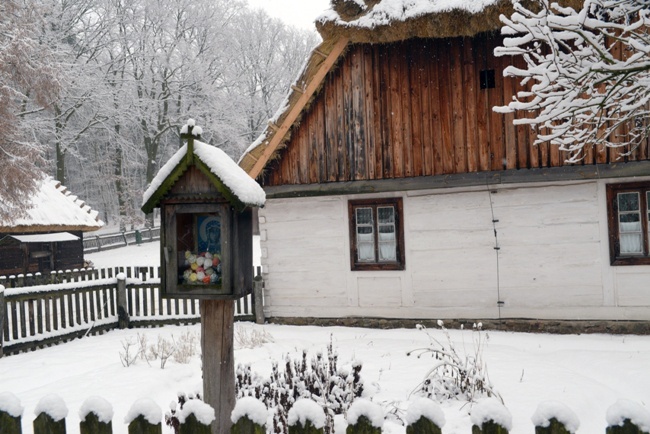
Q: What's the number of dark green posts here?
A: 12